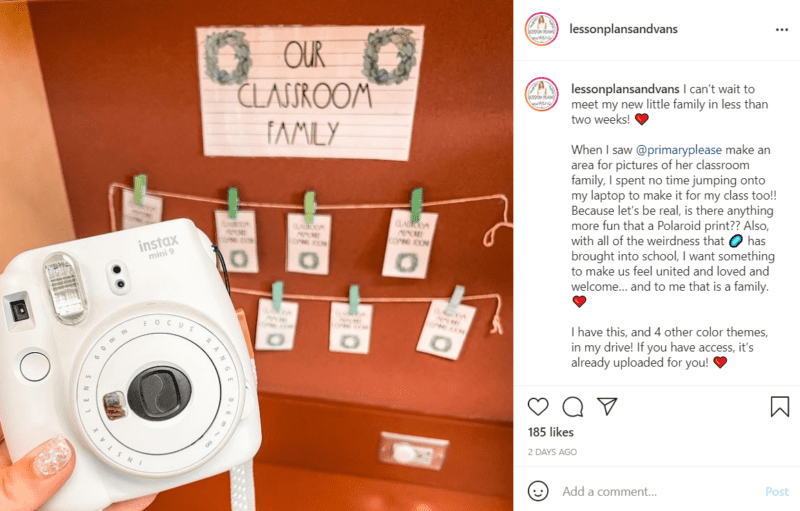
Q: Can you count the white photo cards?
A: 7